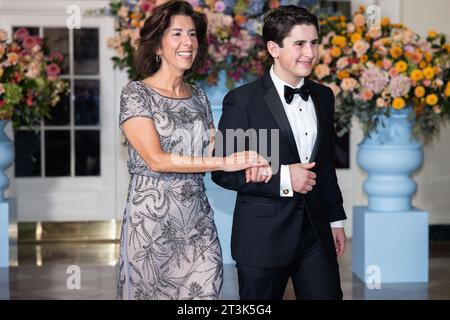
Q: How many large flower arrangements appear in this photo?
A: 3